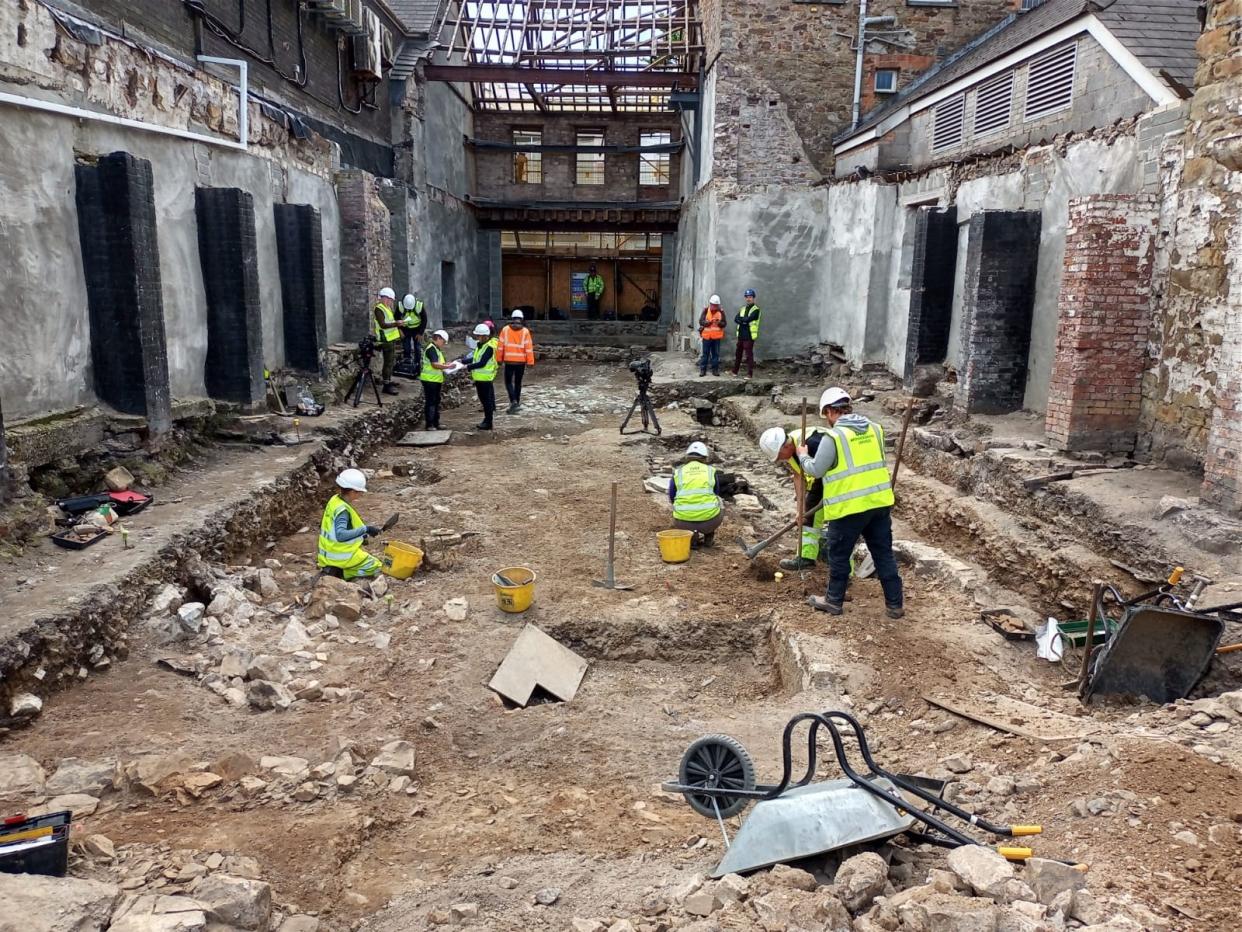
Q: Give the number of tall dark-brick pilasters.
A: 5